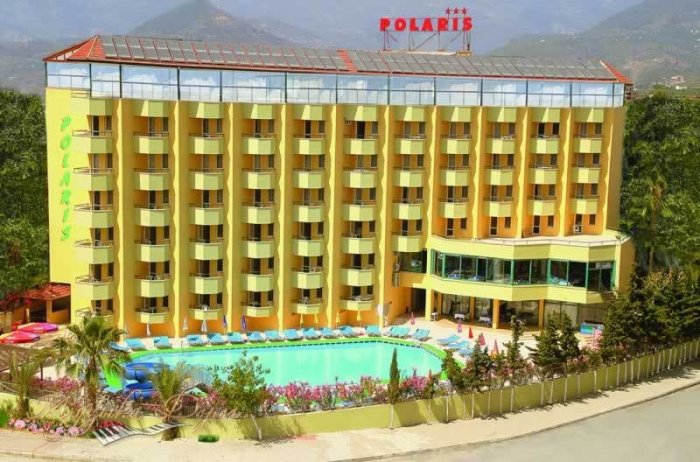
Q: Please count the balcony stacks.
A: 11